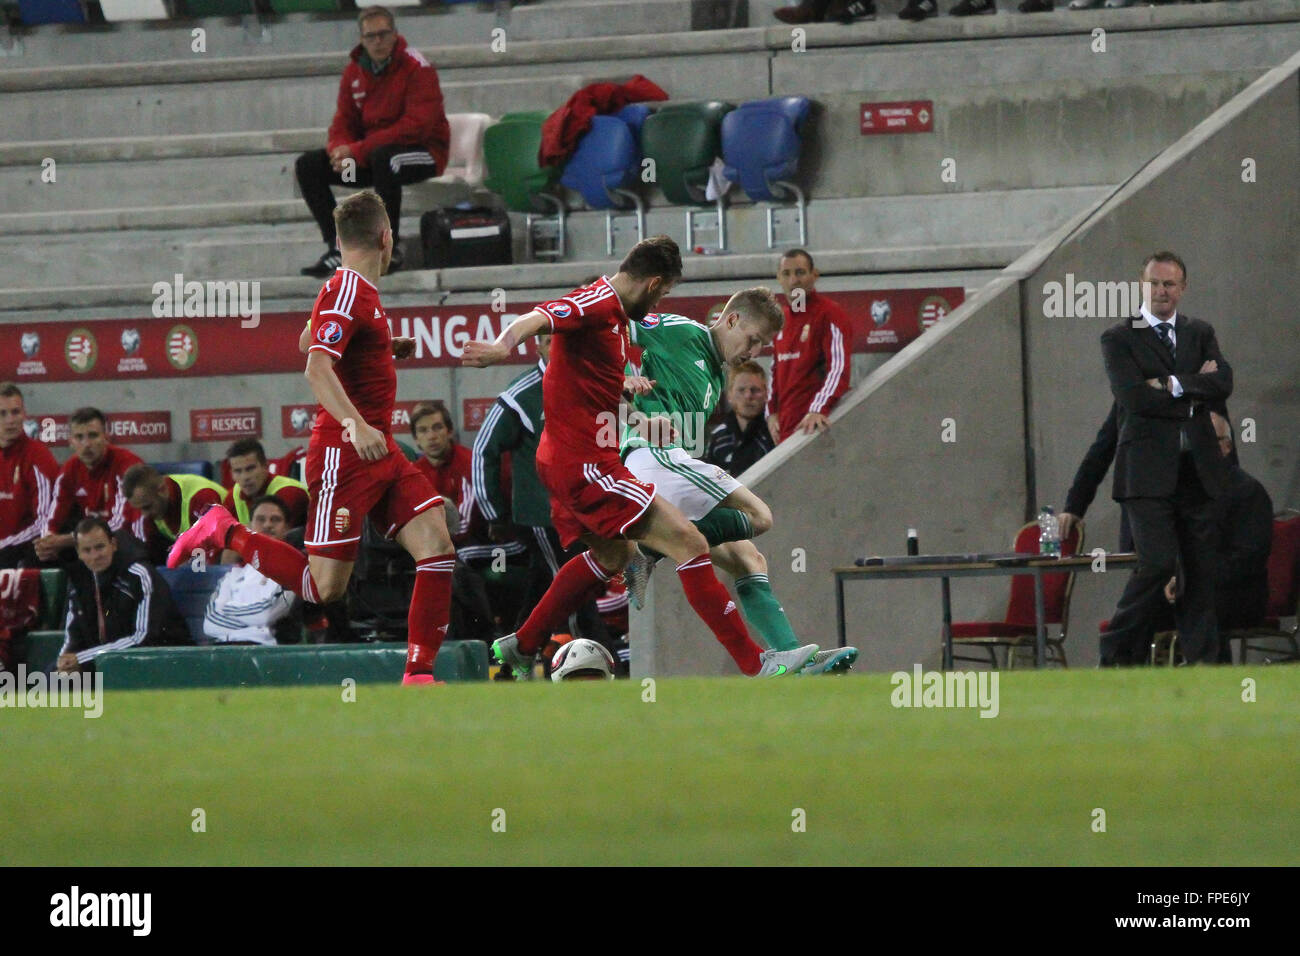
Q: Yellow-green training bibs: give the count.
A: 2